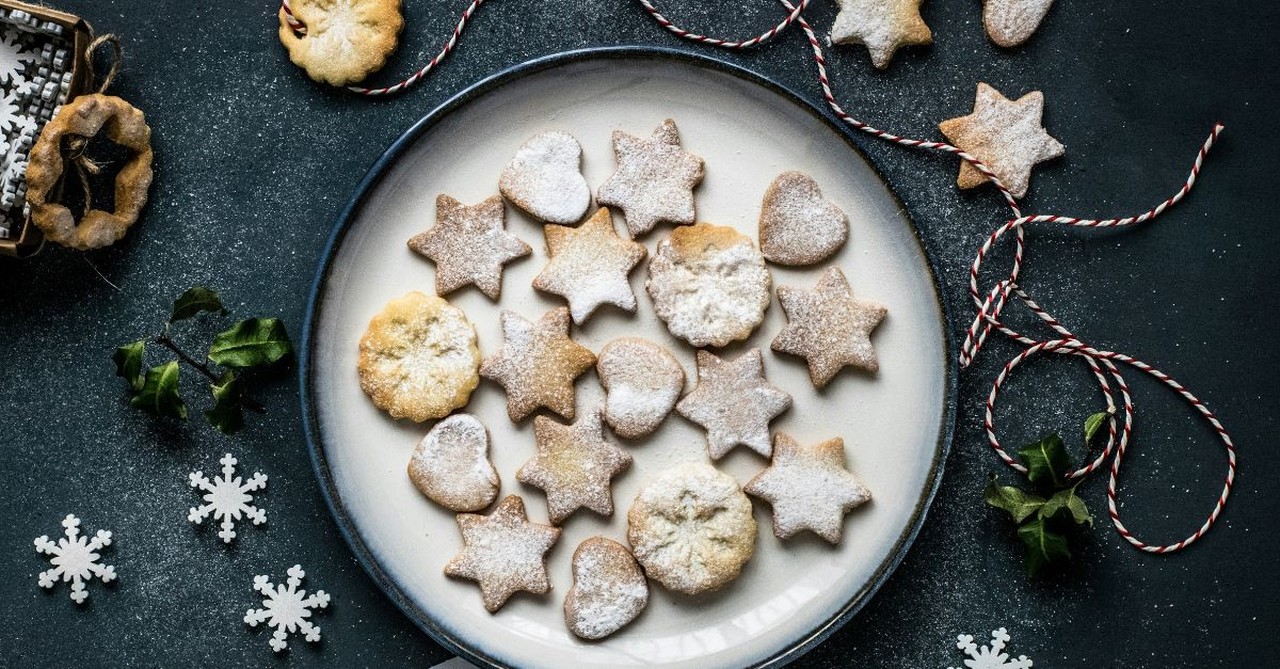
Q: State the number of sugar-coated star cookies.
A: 11